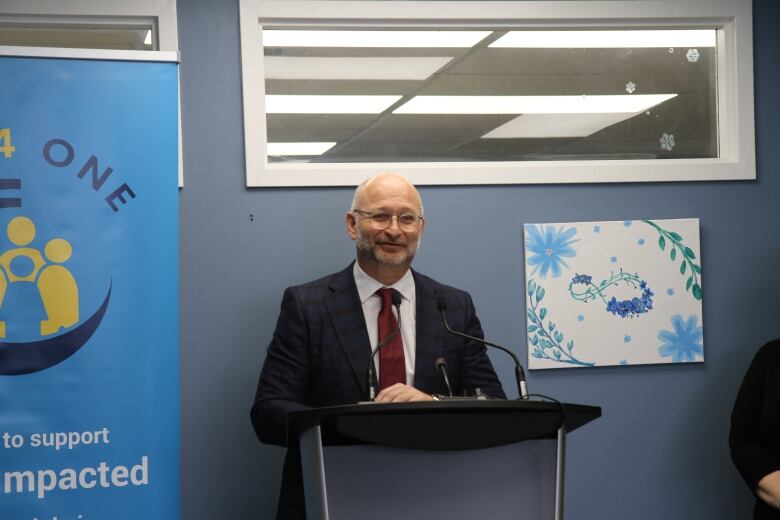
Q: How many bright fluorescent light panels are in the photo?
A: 5